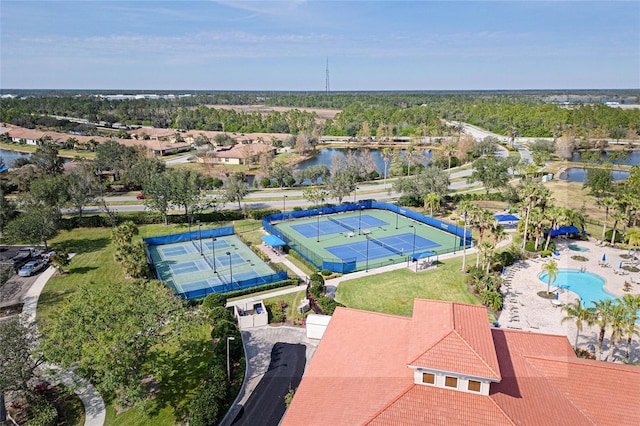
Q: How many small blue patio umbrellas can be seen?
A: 4